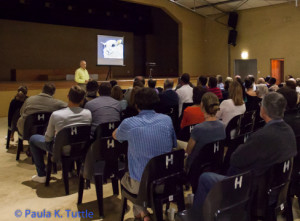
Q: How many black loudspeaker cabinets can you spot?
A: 2